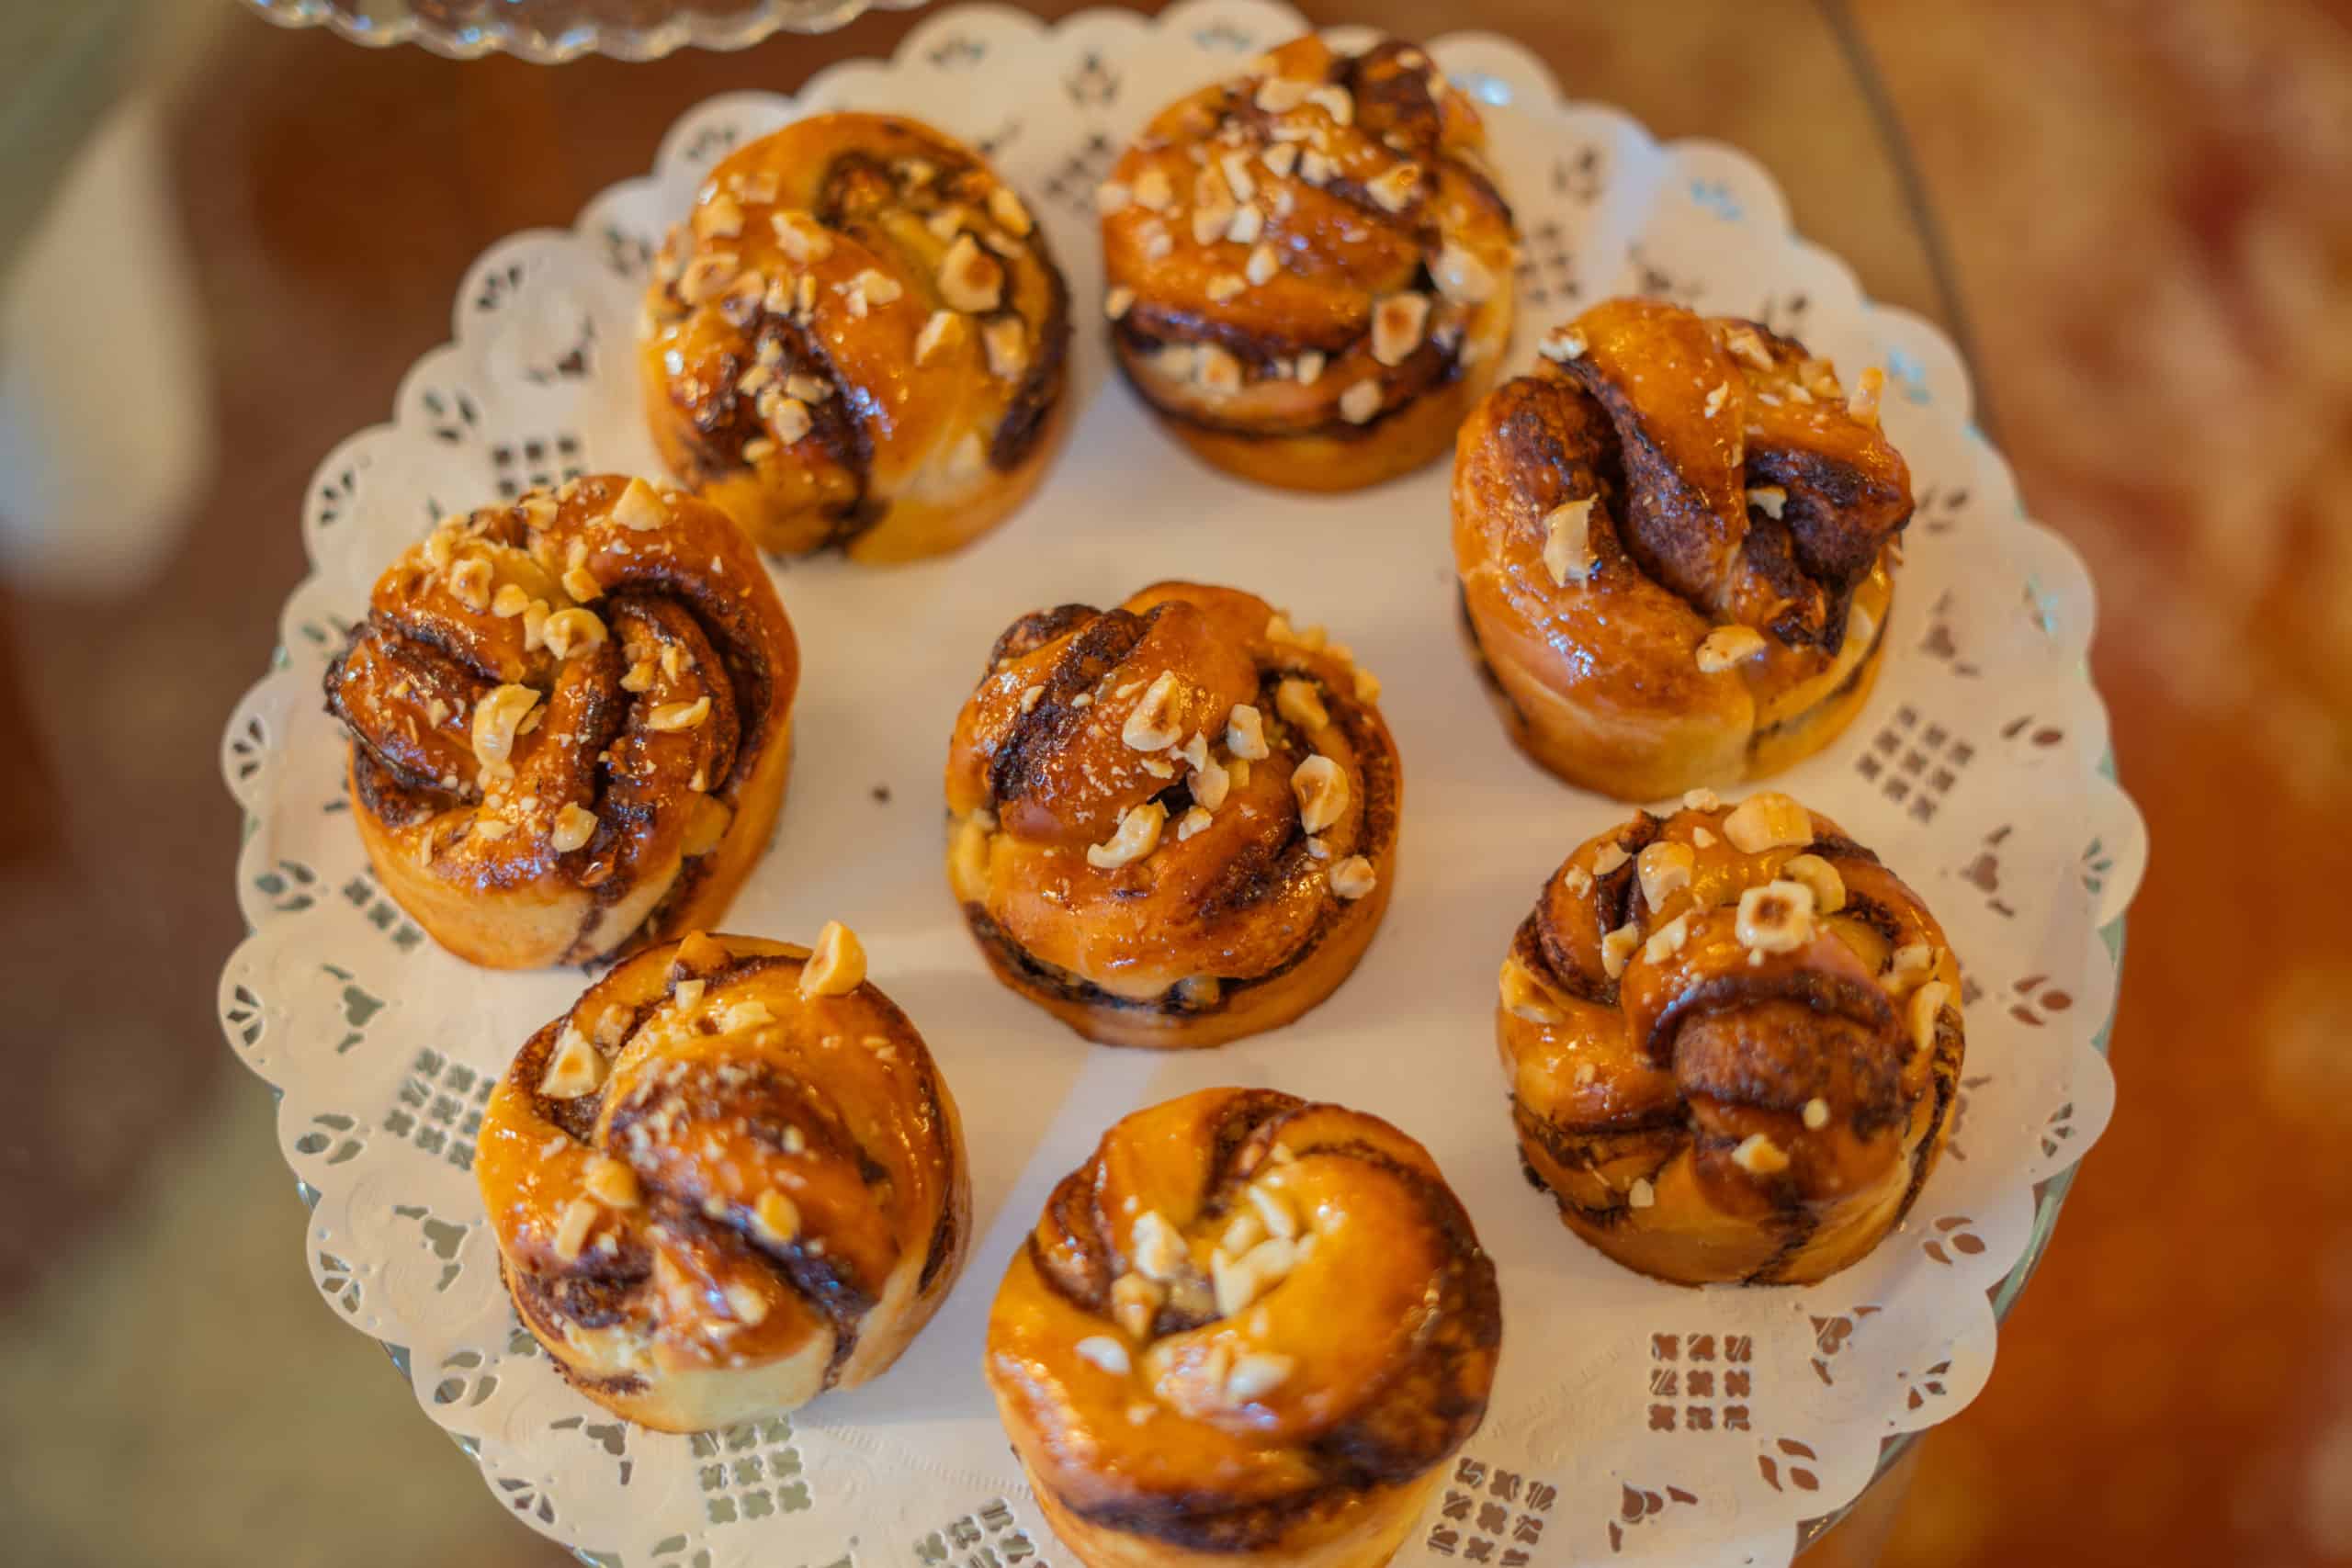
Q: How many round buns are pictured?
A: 8